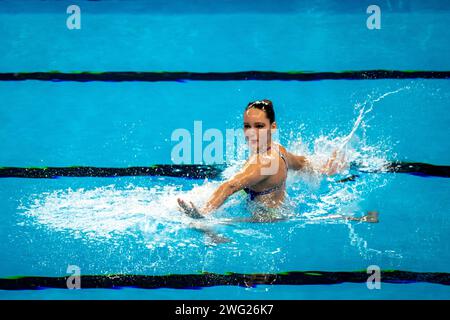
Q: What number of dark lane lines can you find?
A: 3